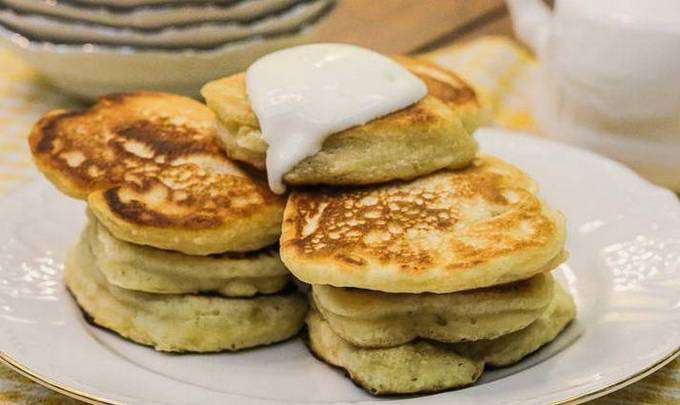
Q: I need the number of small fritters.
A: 7